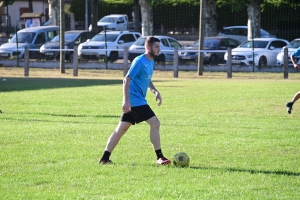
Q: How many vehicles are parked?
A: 9